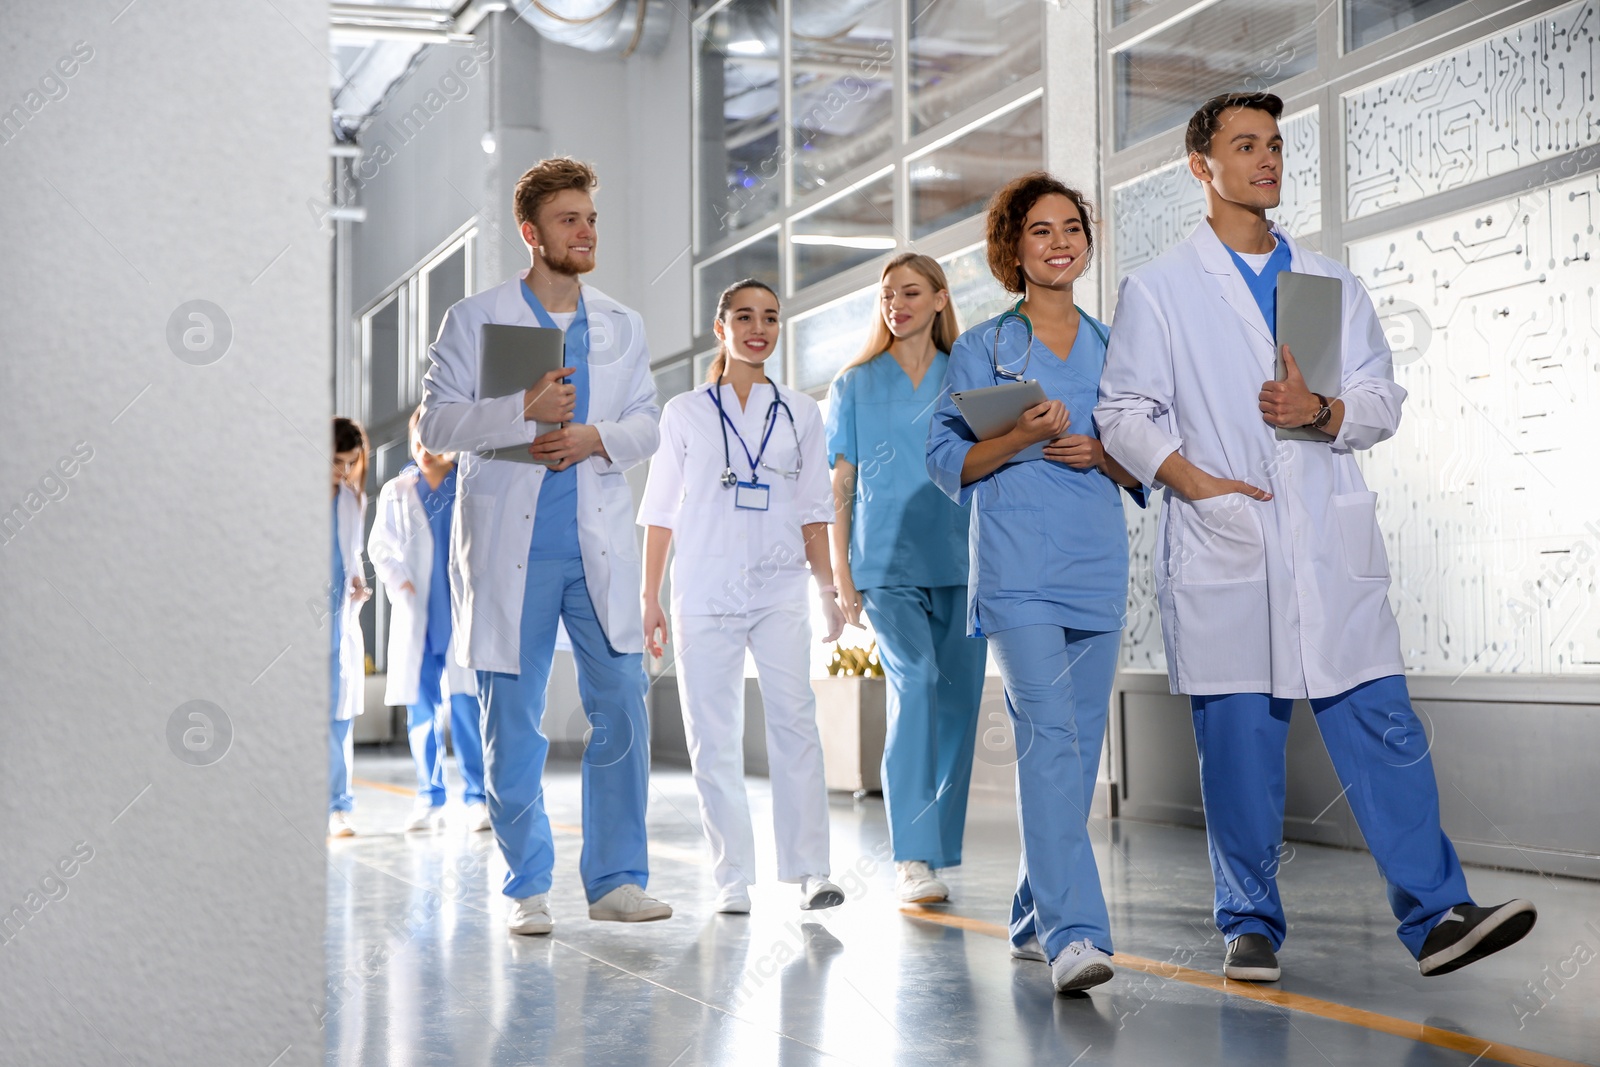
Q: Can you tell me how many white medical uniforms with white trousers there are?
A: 1